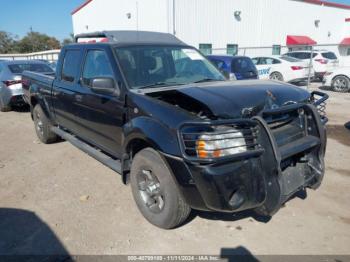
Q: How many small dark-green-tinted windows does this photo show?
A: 3